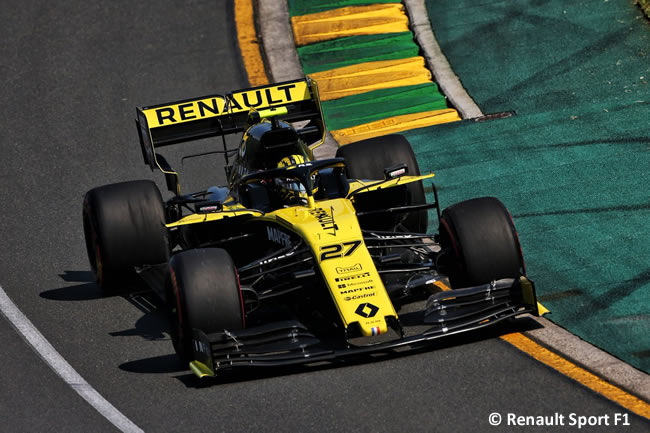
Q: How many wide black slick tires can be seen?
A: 4